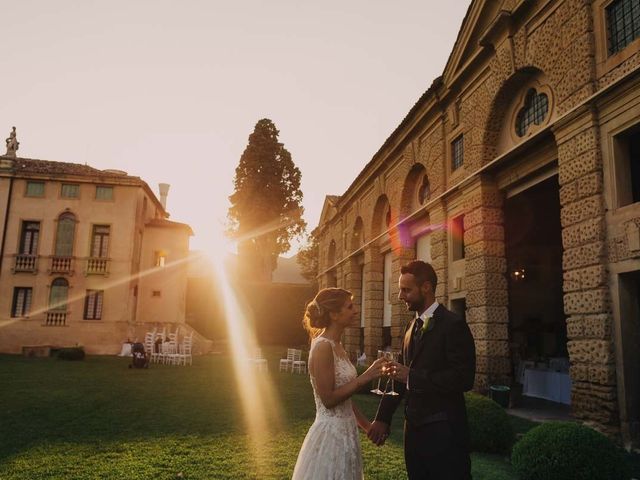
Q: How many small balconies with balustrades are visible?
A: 4